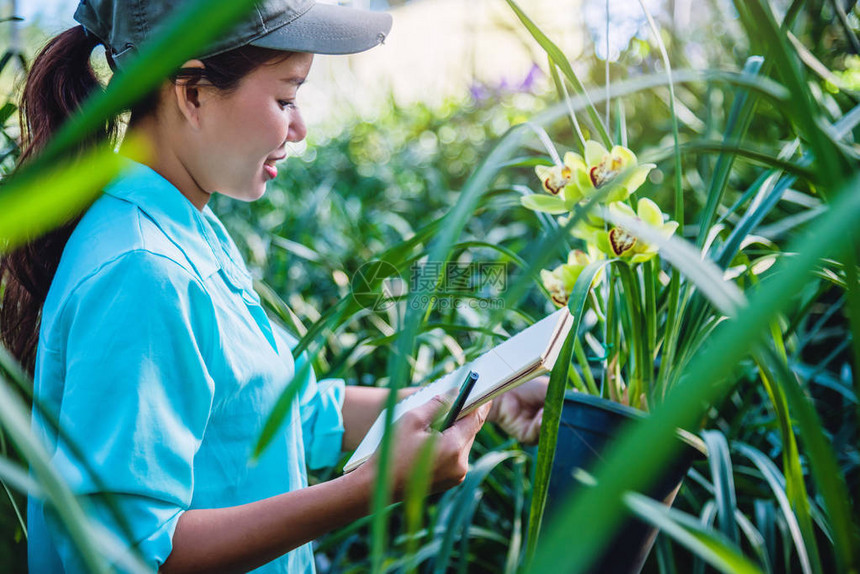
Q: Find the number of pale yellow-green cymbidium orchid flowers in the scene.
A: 4